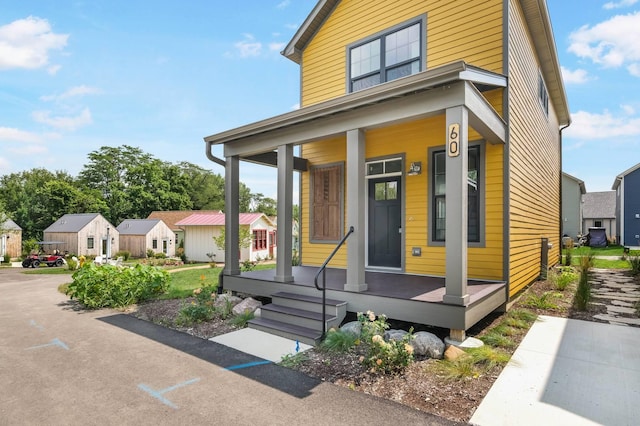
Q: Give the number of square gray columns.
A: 4